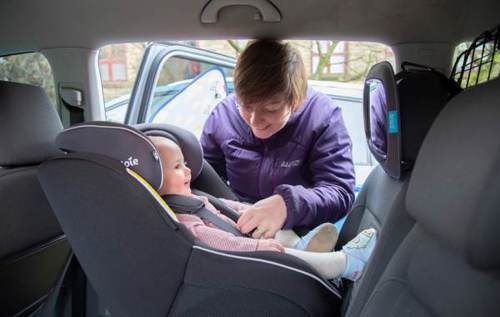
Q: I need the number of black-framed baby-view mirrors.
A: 1